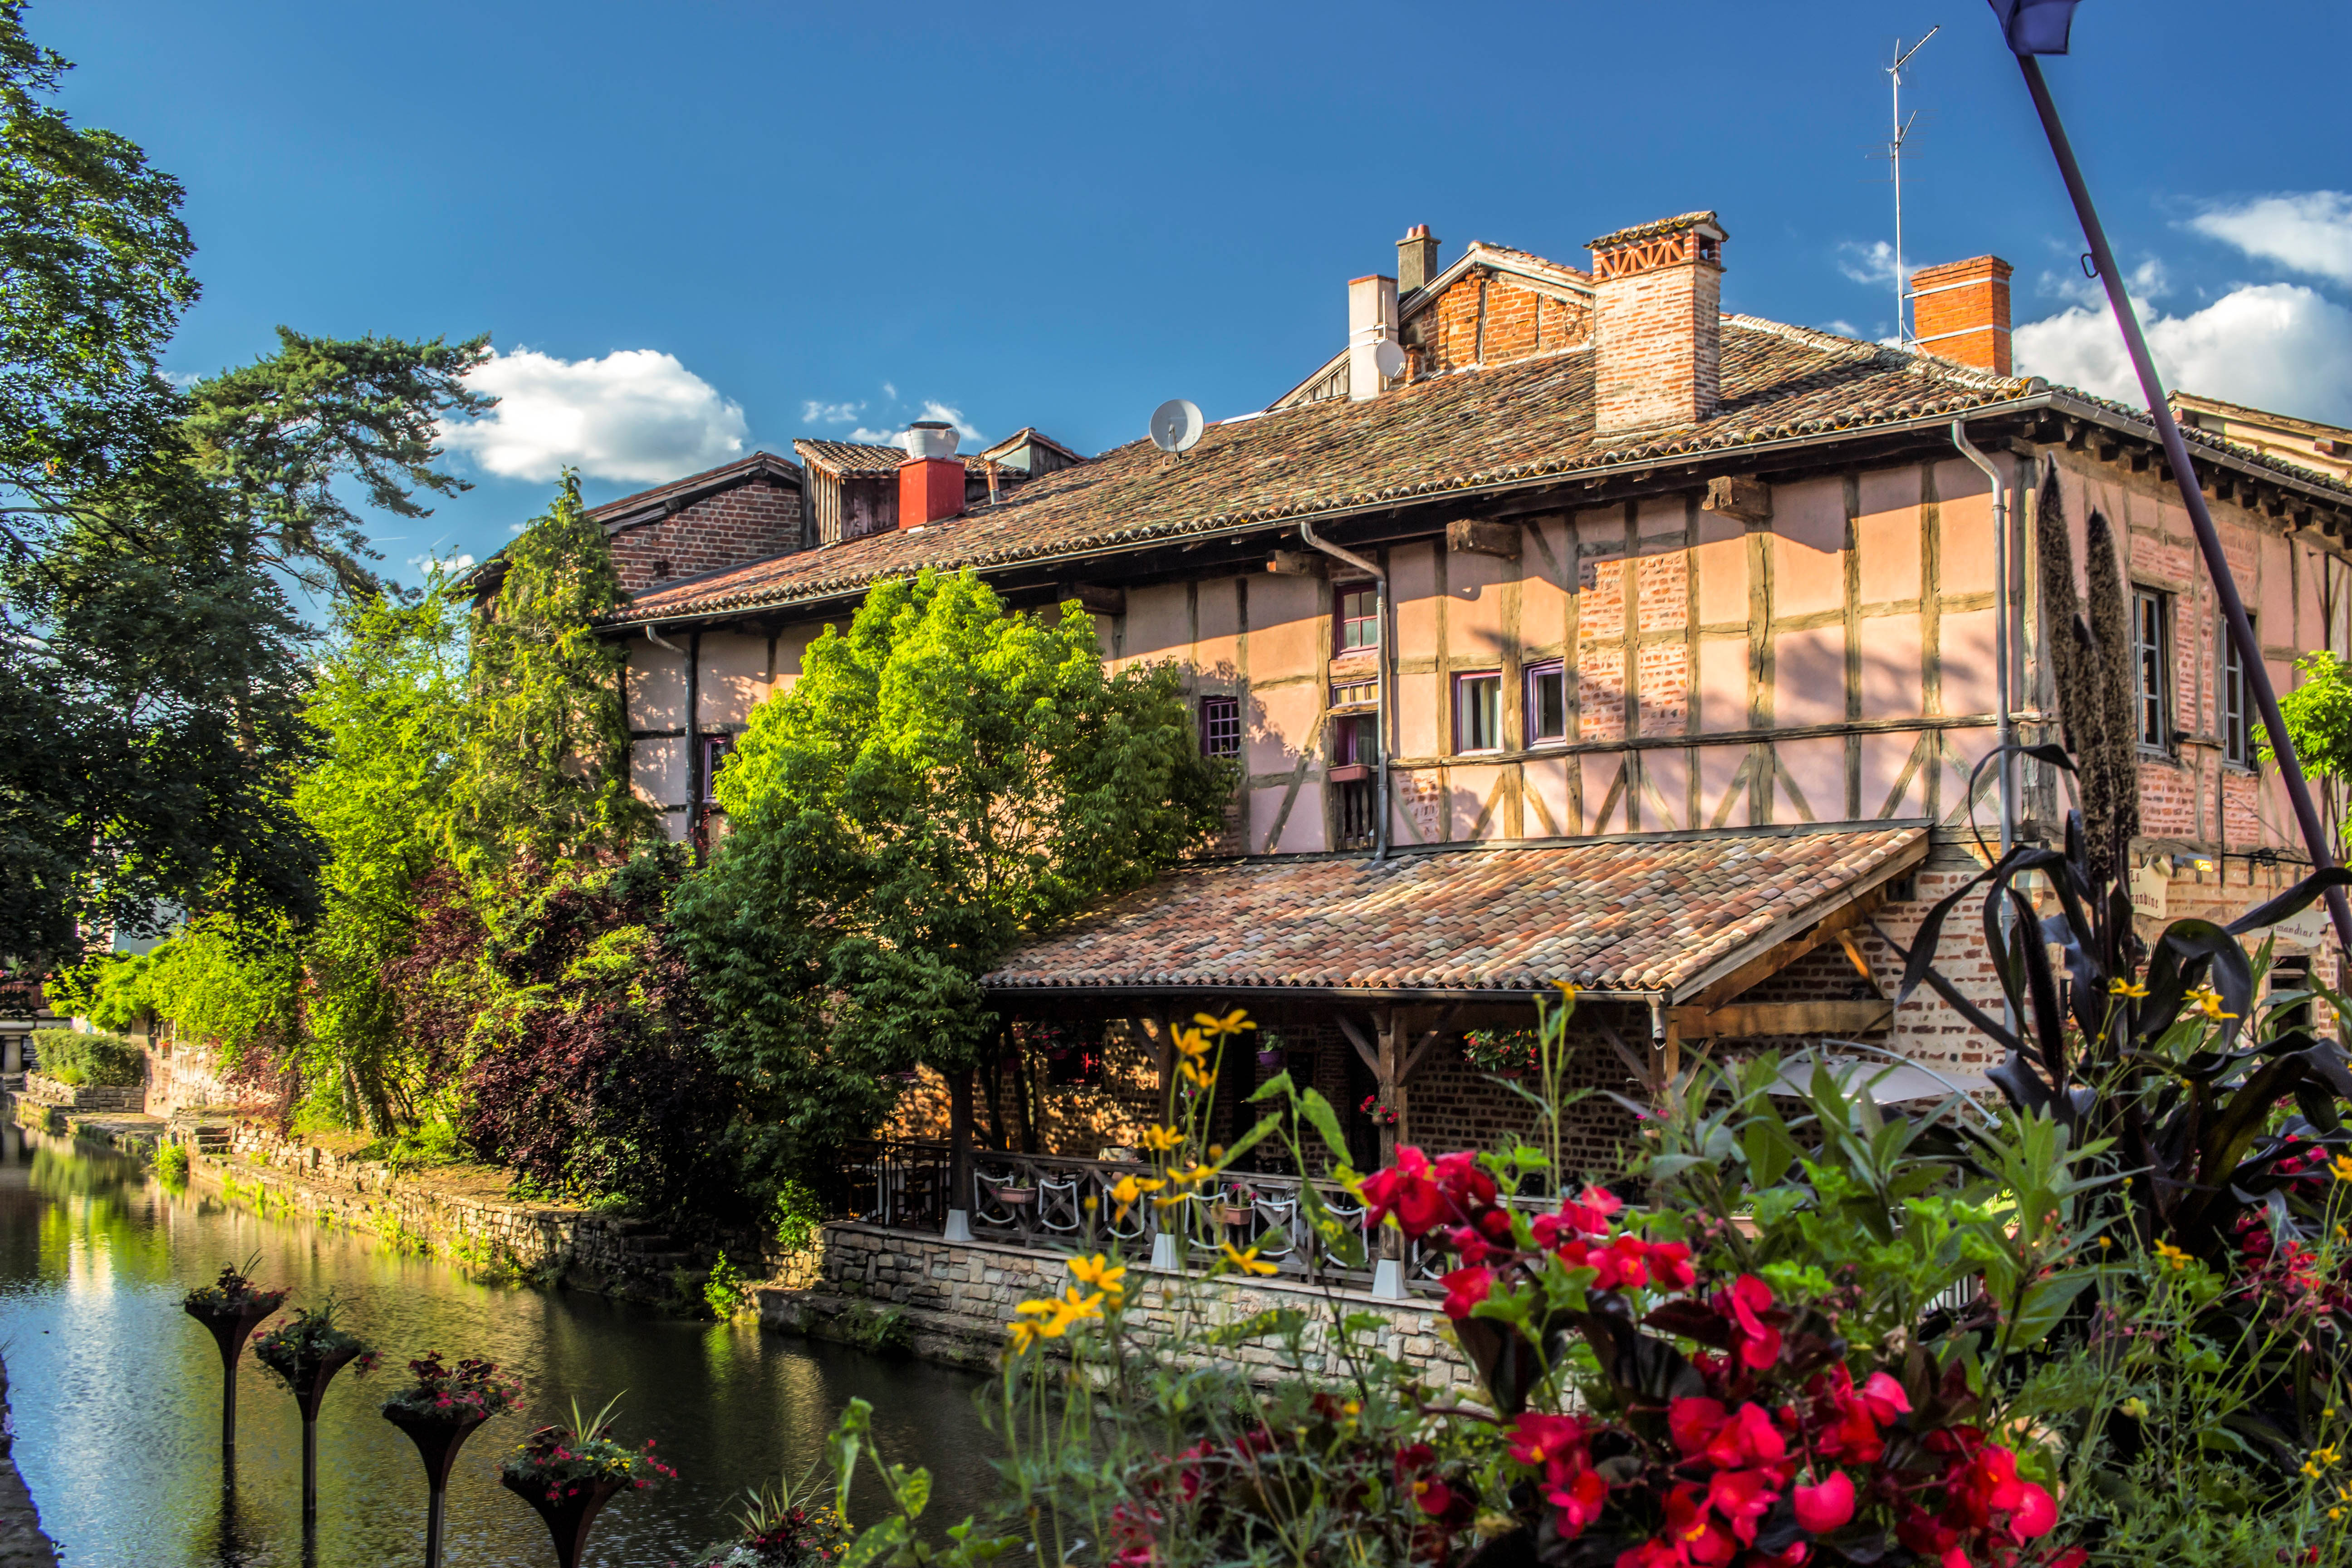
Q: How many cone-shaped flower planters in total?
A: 4